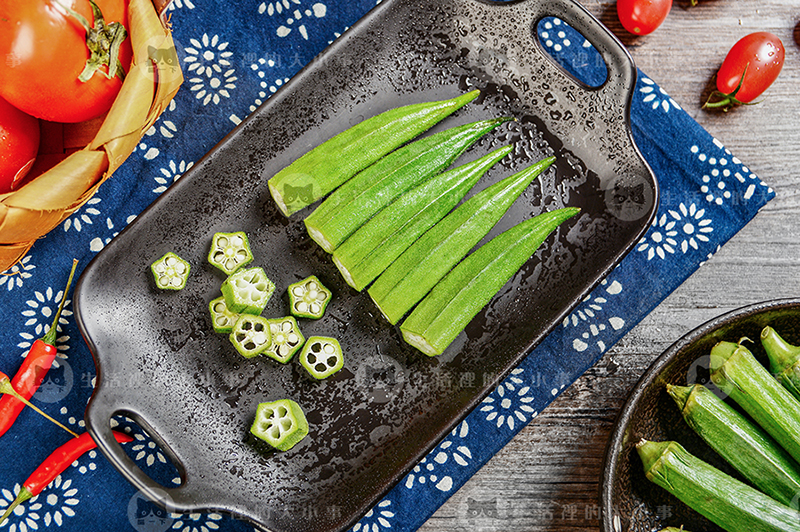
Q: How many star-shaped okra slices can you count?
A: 9